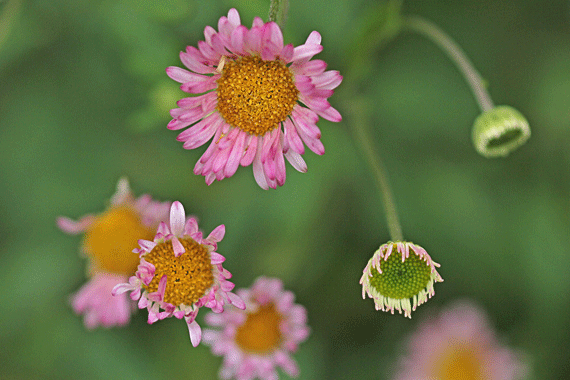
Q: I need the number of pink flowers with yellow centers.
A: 5